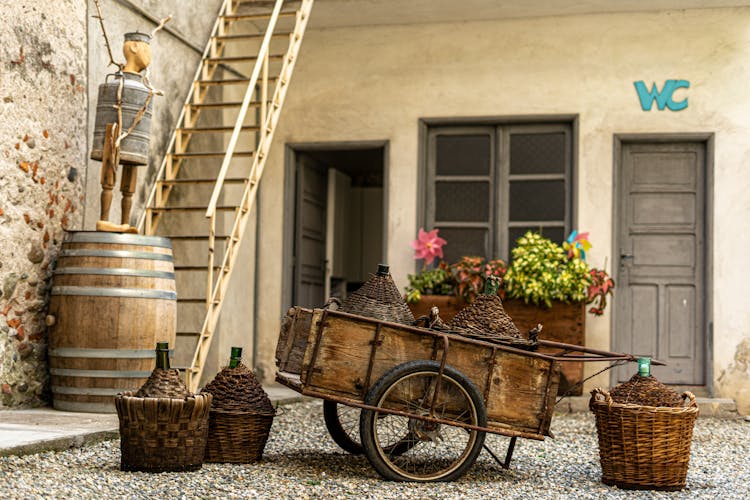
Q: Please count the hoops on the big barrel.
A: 8